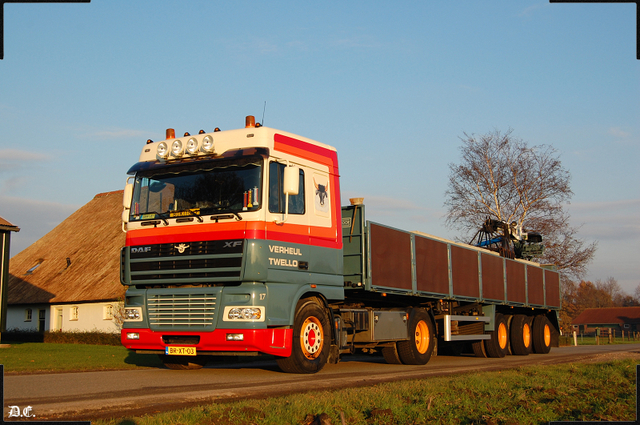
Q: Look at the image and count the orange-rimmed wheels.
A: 5